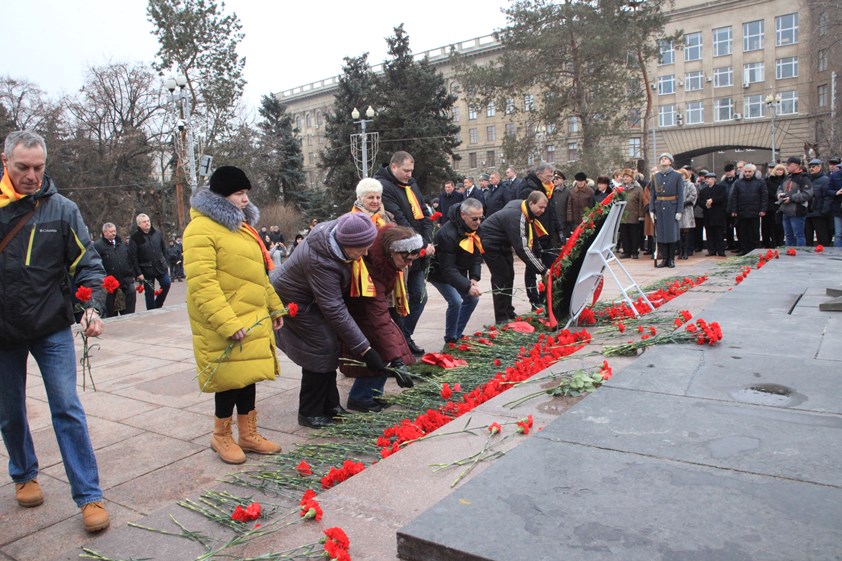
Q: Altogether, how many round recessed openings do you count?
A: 1